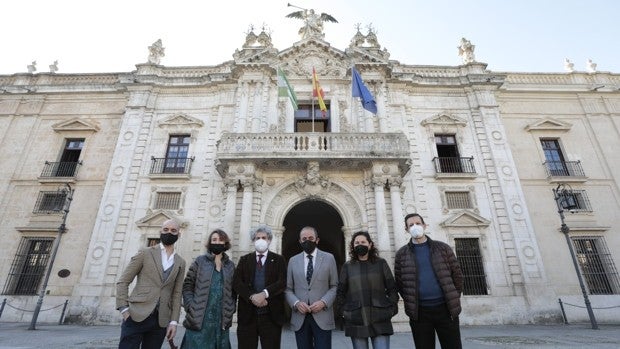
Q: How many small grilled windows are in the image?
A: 4